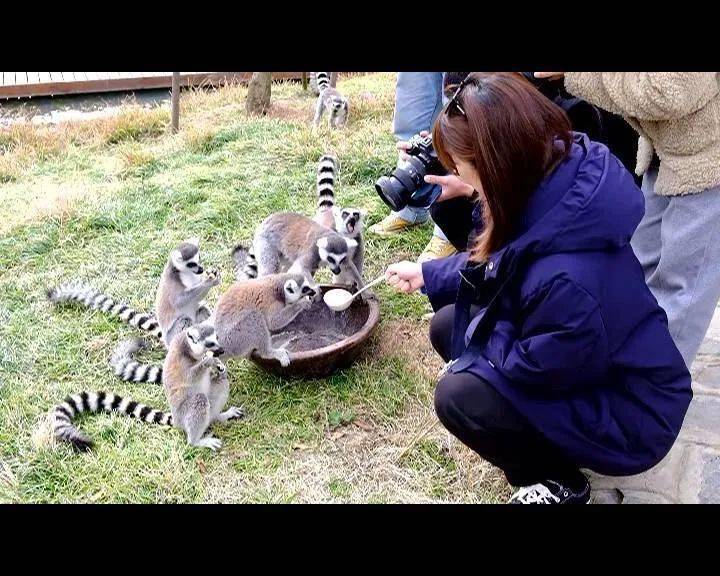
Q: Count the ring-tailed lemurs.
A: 6